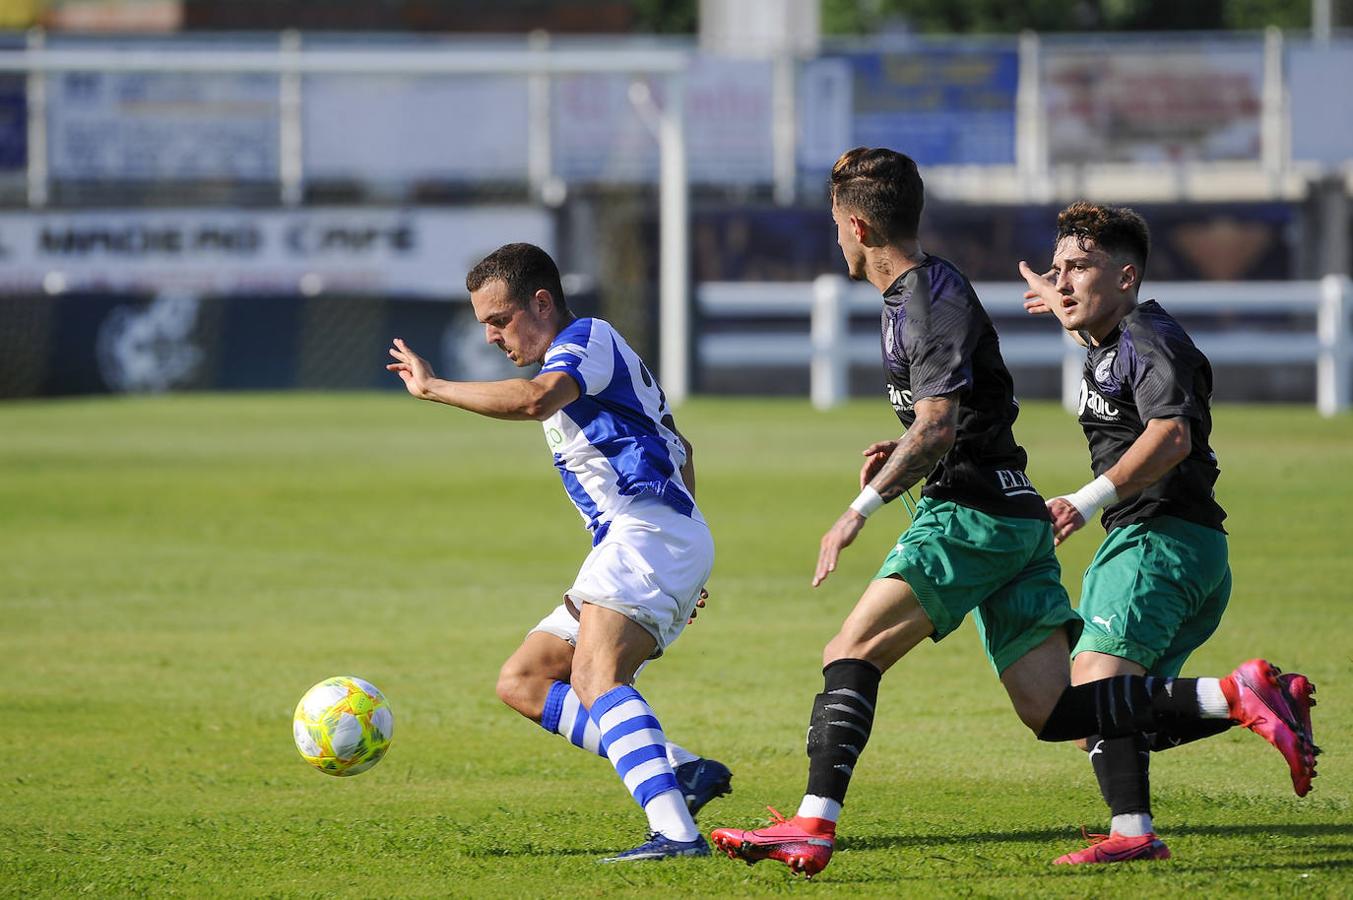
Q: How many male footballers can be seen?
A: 3